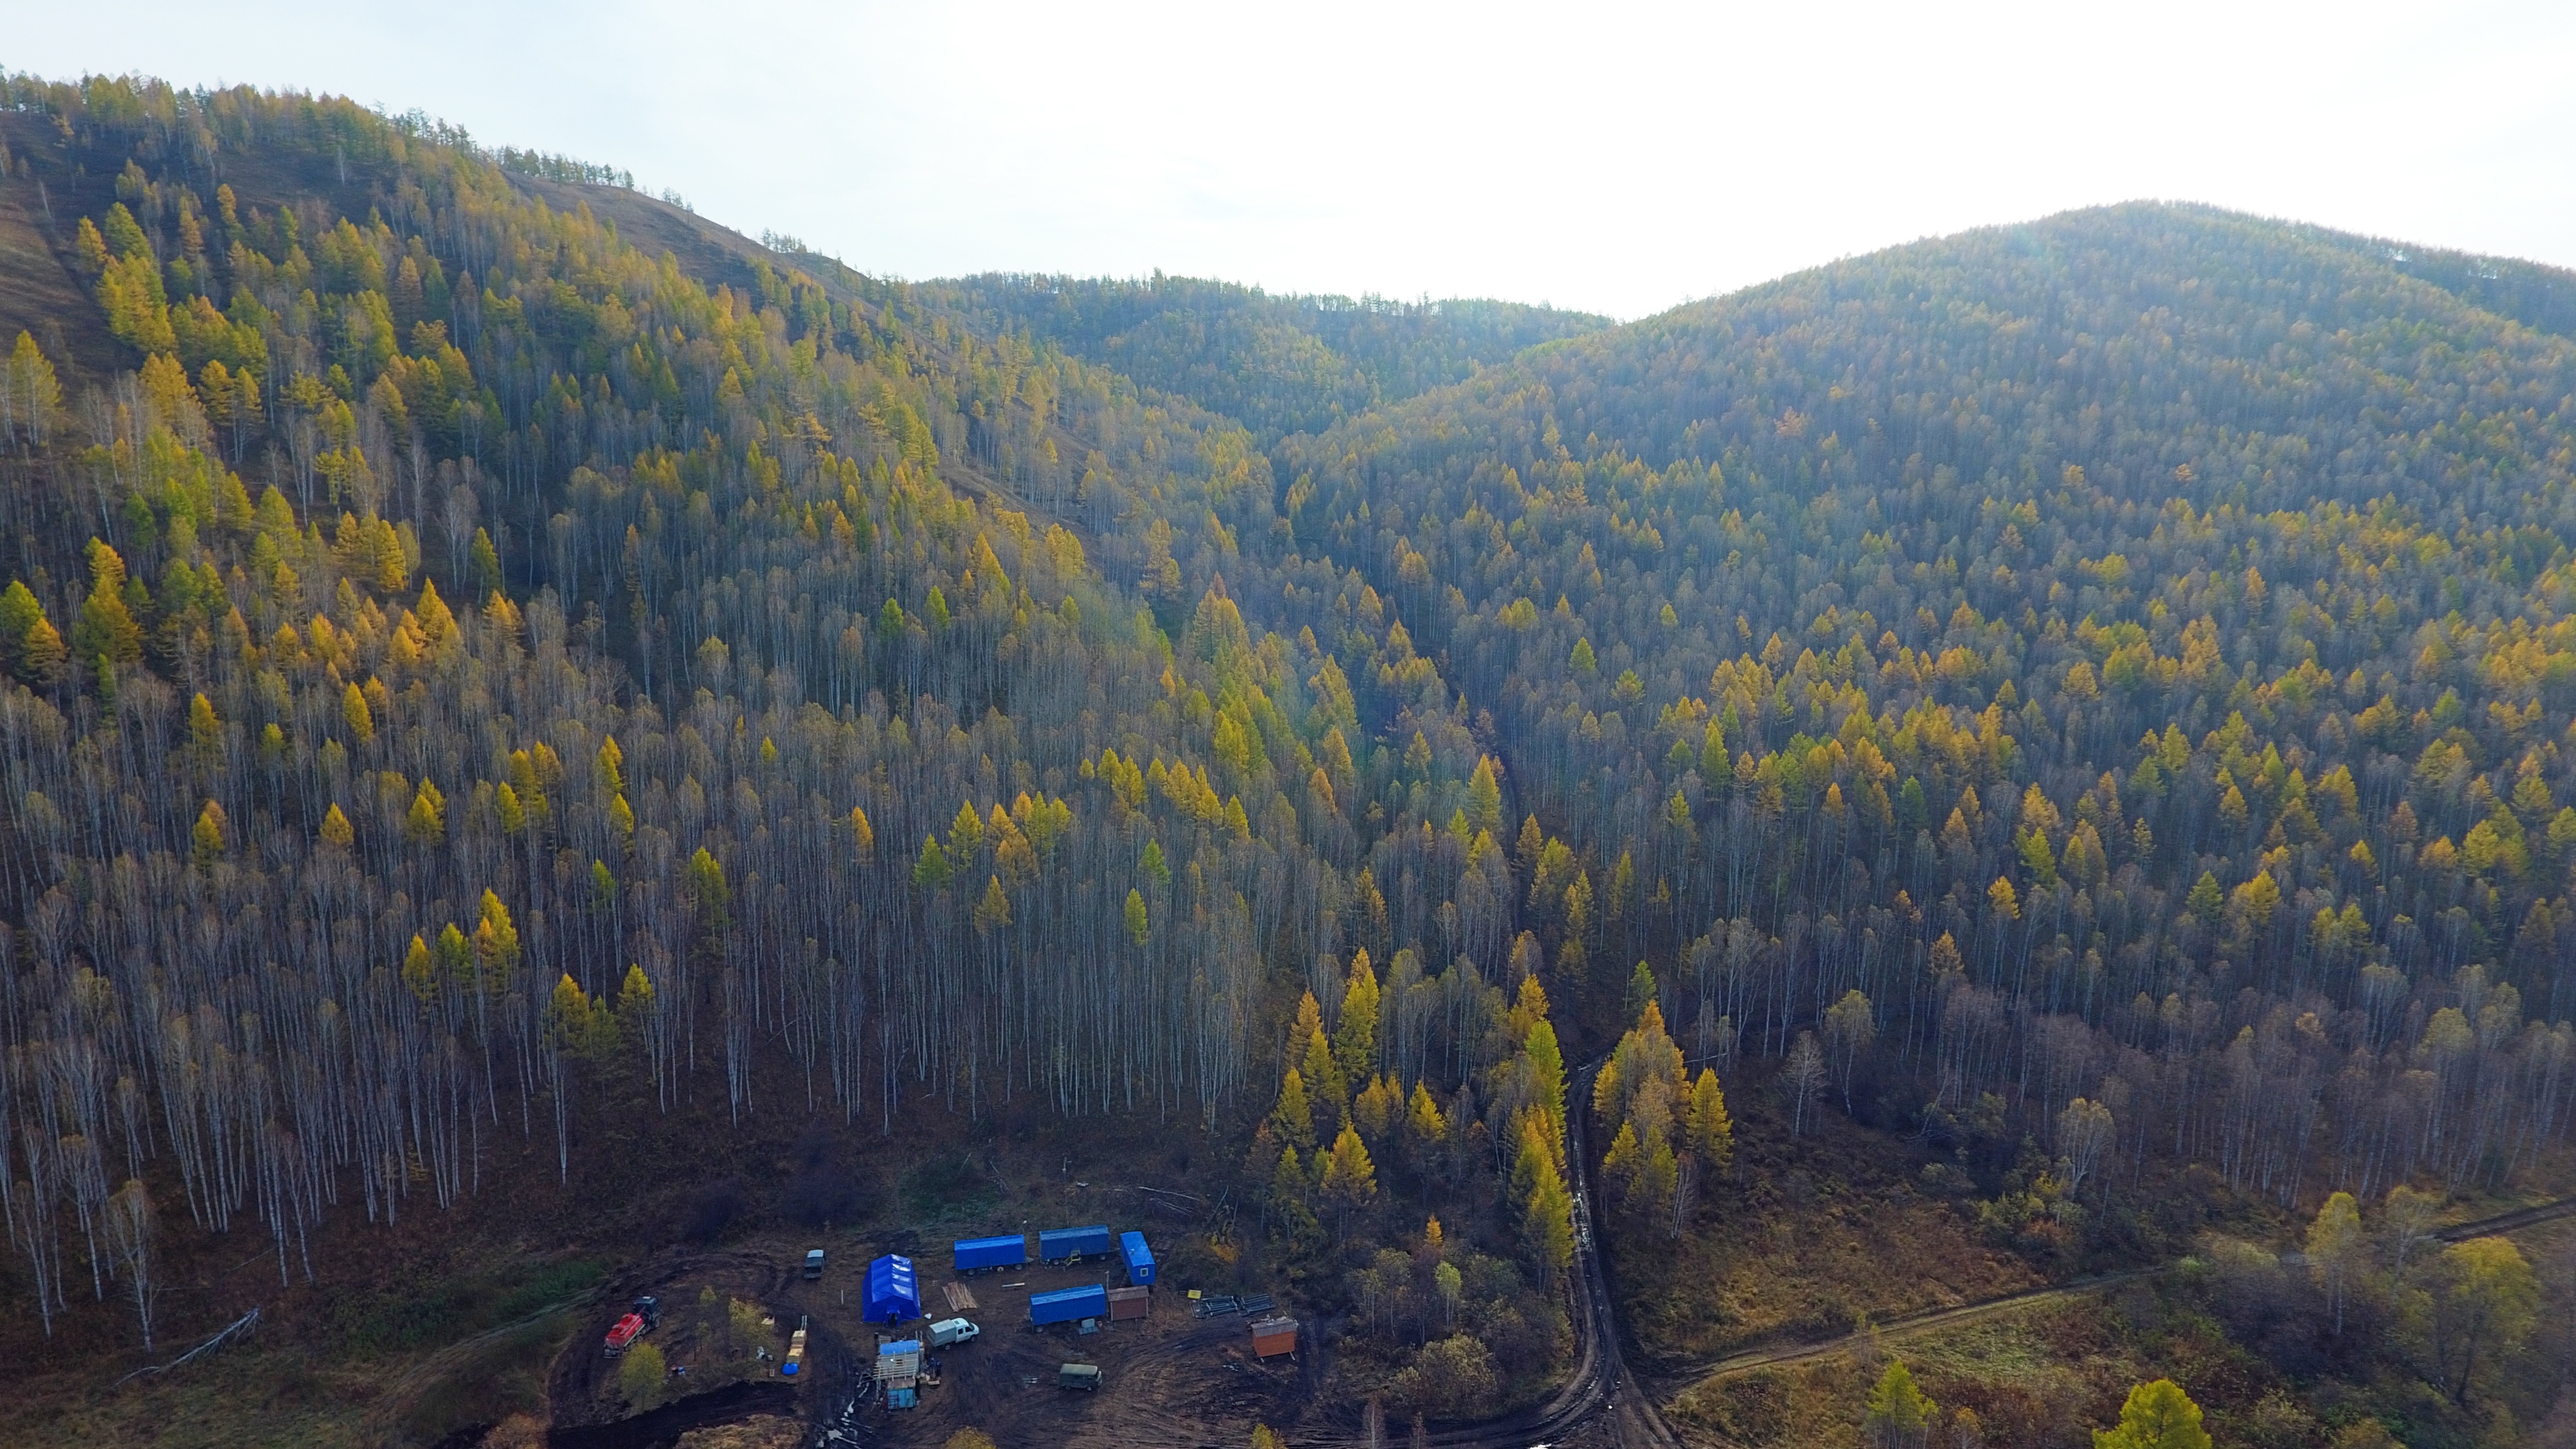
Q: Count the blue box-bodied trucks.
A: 4